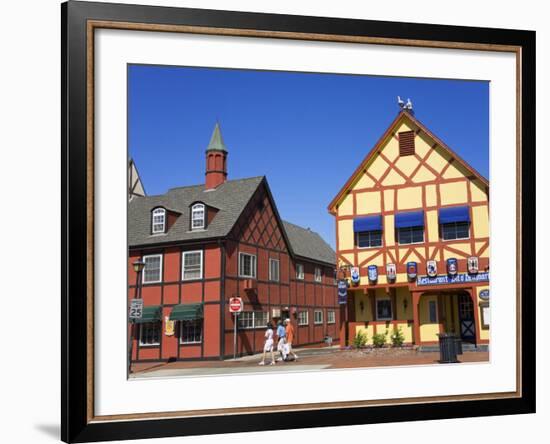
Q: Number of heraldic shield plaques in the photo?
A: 7